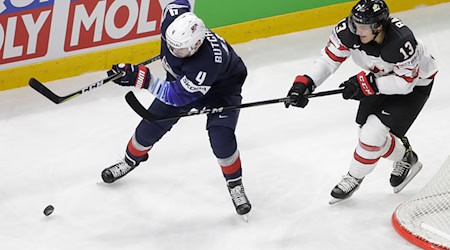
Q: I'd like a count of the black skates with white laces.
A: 4